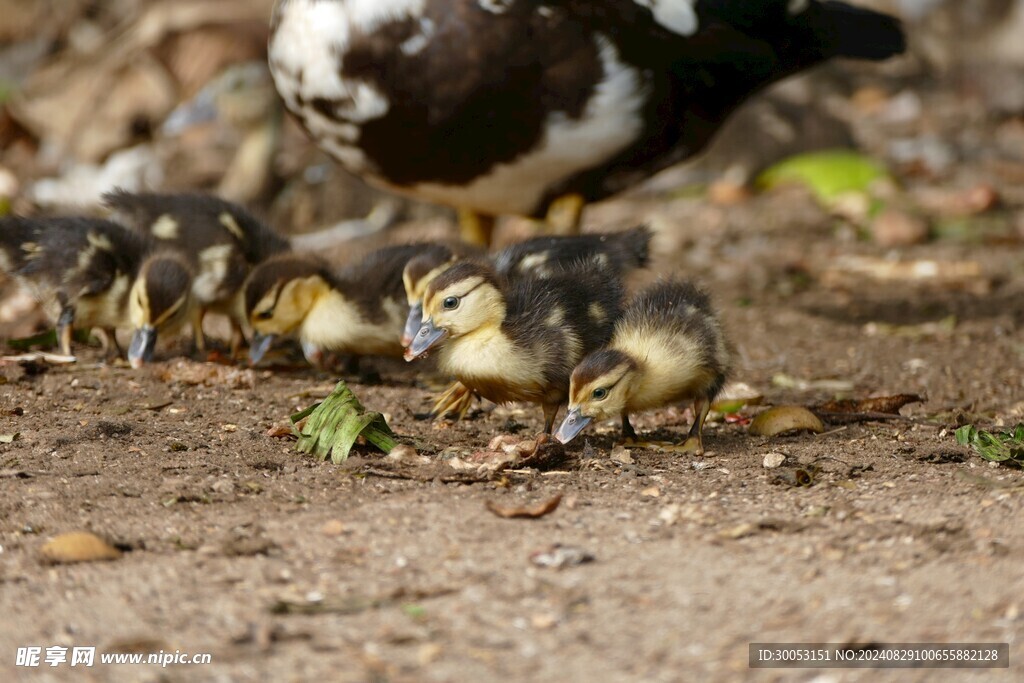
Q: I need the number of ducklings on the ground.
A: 6